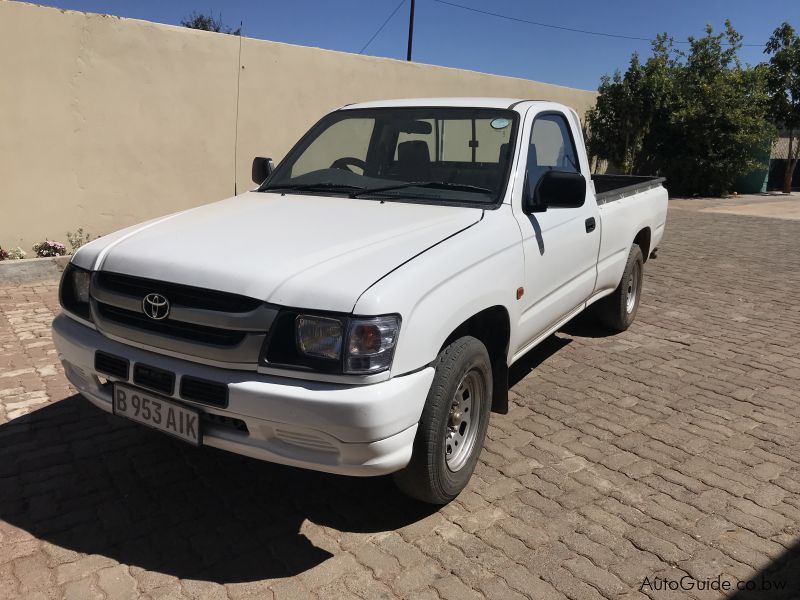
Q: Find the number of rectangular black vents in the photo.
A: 3